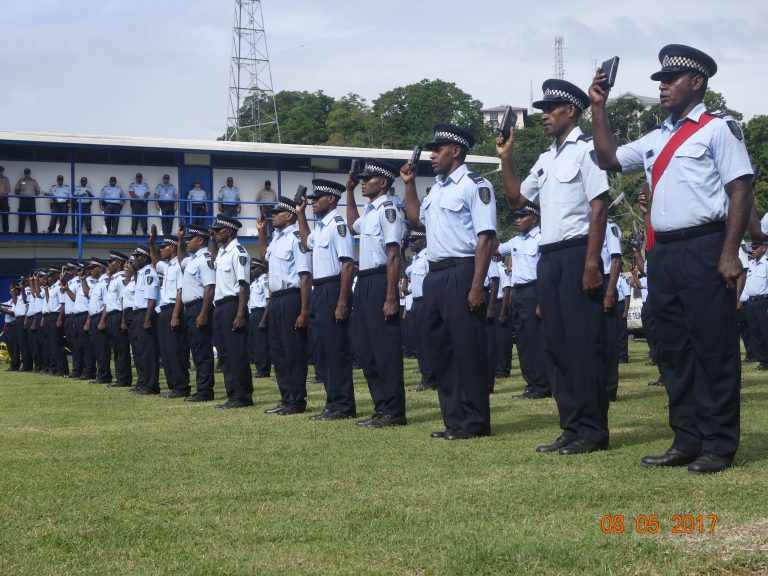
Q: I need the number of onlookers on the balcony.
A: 12